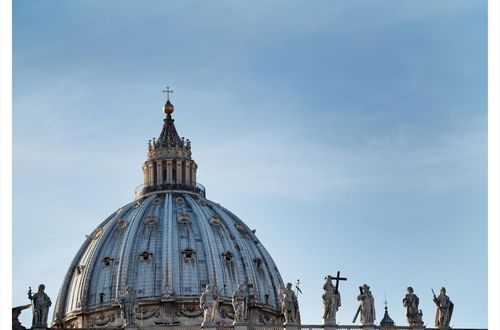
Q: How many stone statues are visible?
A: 9